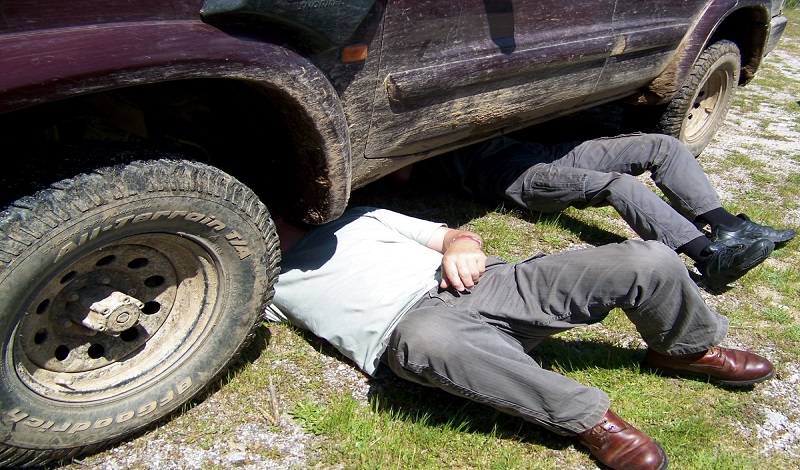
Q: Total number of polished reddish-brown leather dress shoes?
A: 2